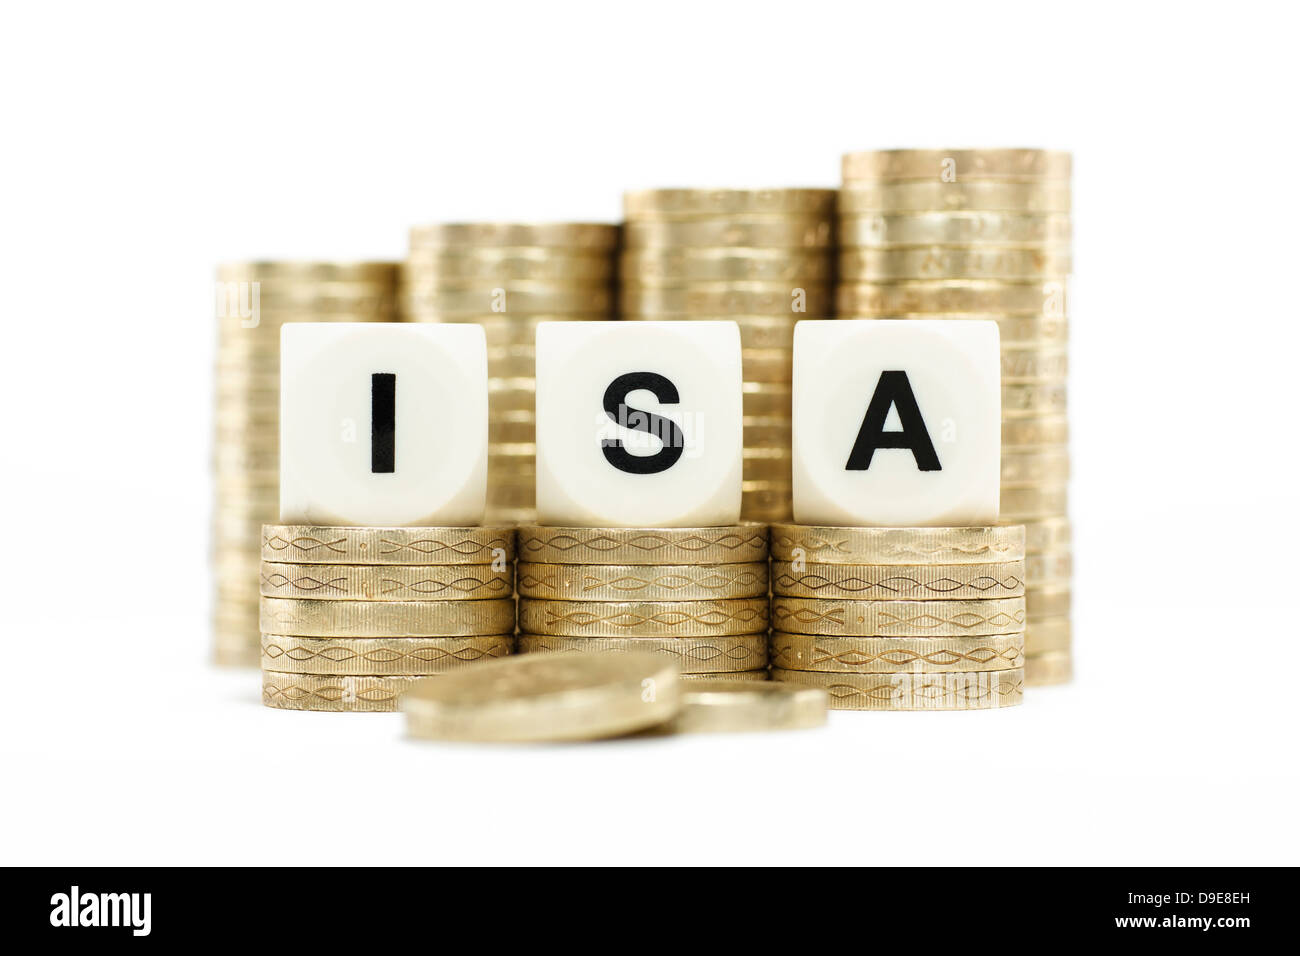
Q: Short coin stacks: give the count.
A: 3